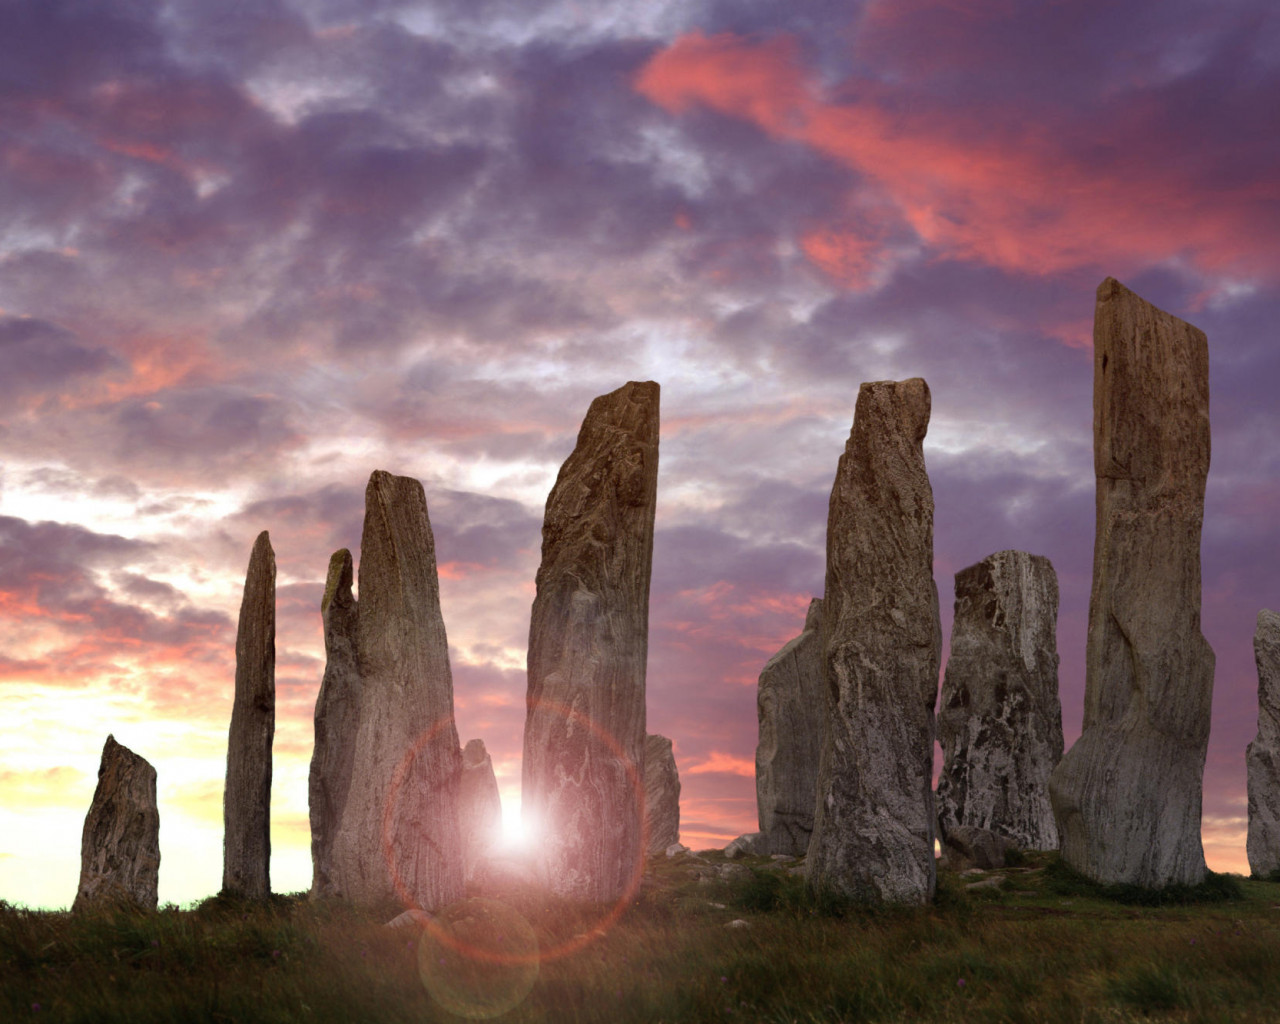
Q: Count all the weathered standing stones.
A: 12